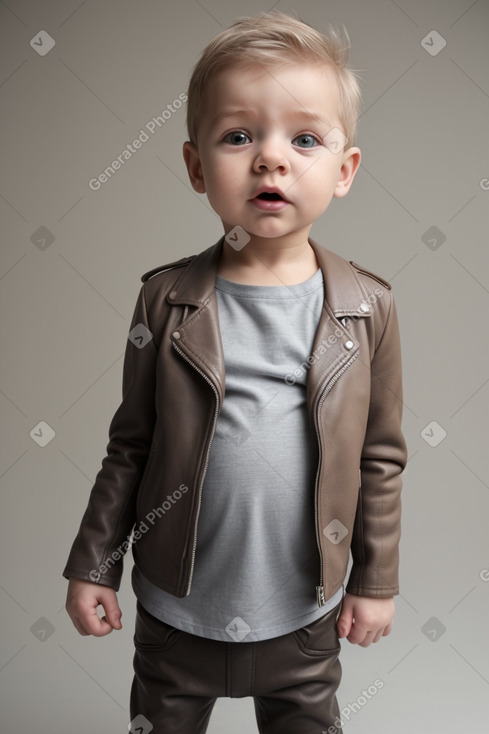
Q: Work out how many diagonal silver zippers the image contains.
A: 2